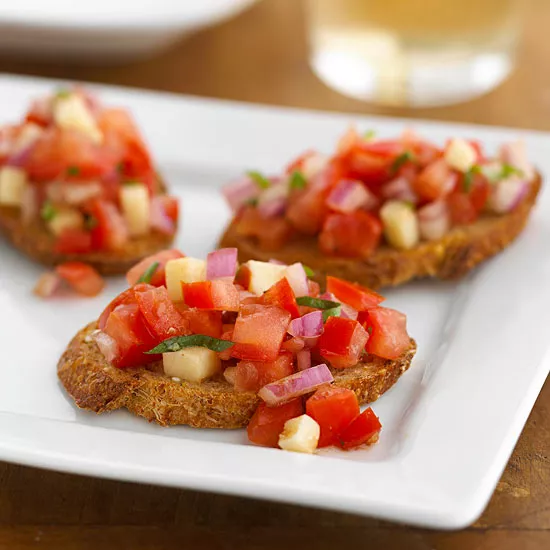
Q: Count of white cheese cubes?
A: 10